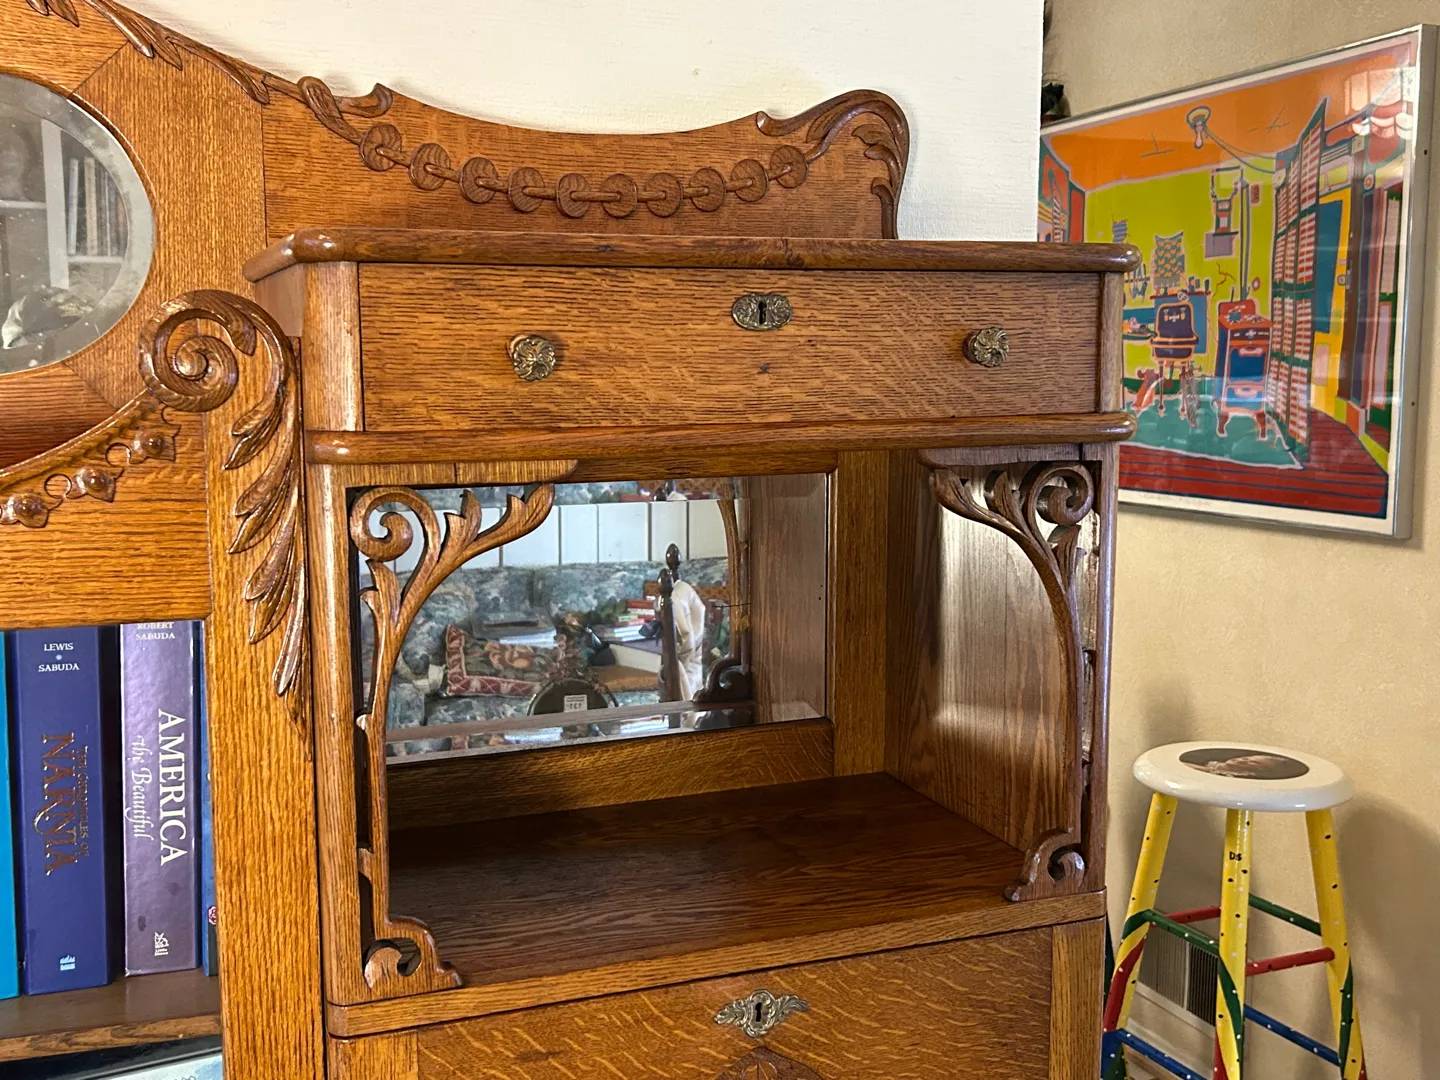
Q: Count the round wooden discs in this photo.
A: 10